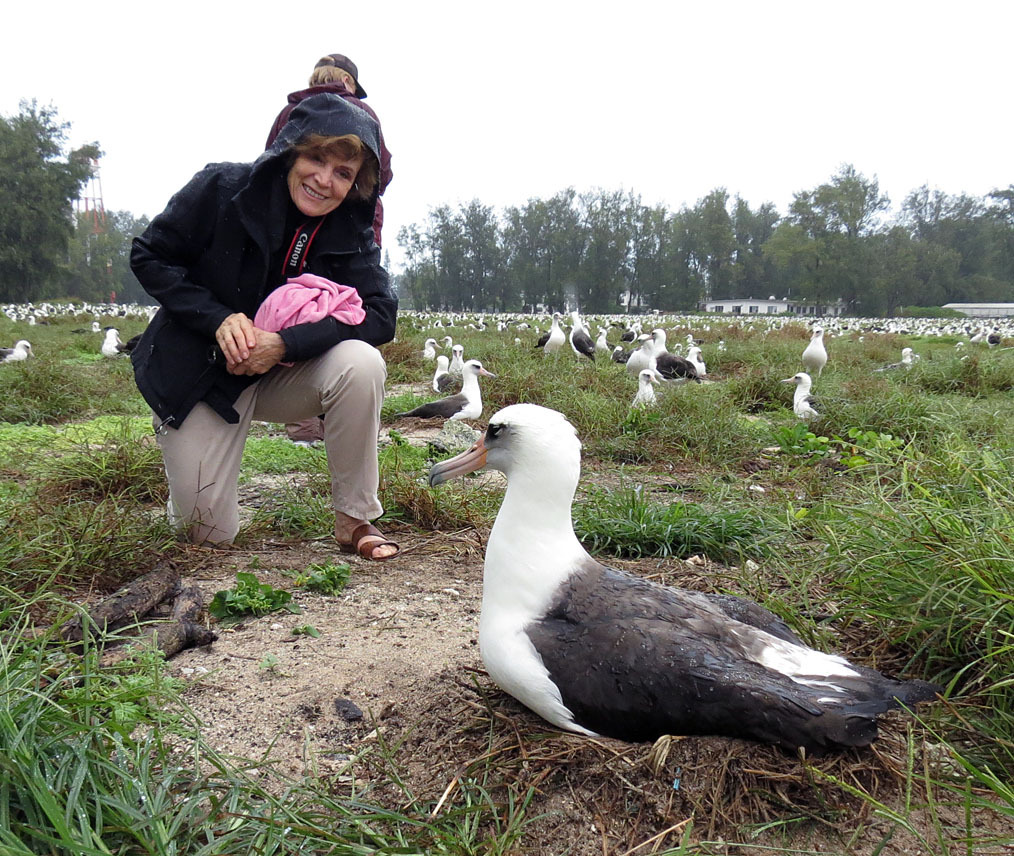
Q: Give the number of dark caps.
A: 1